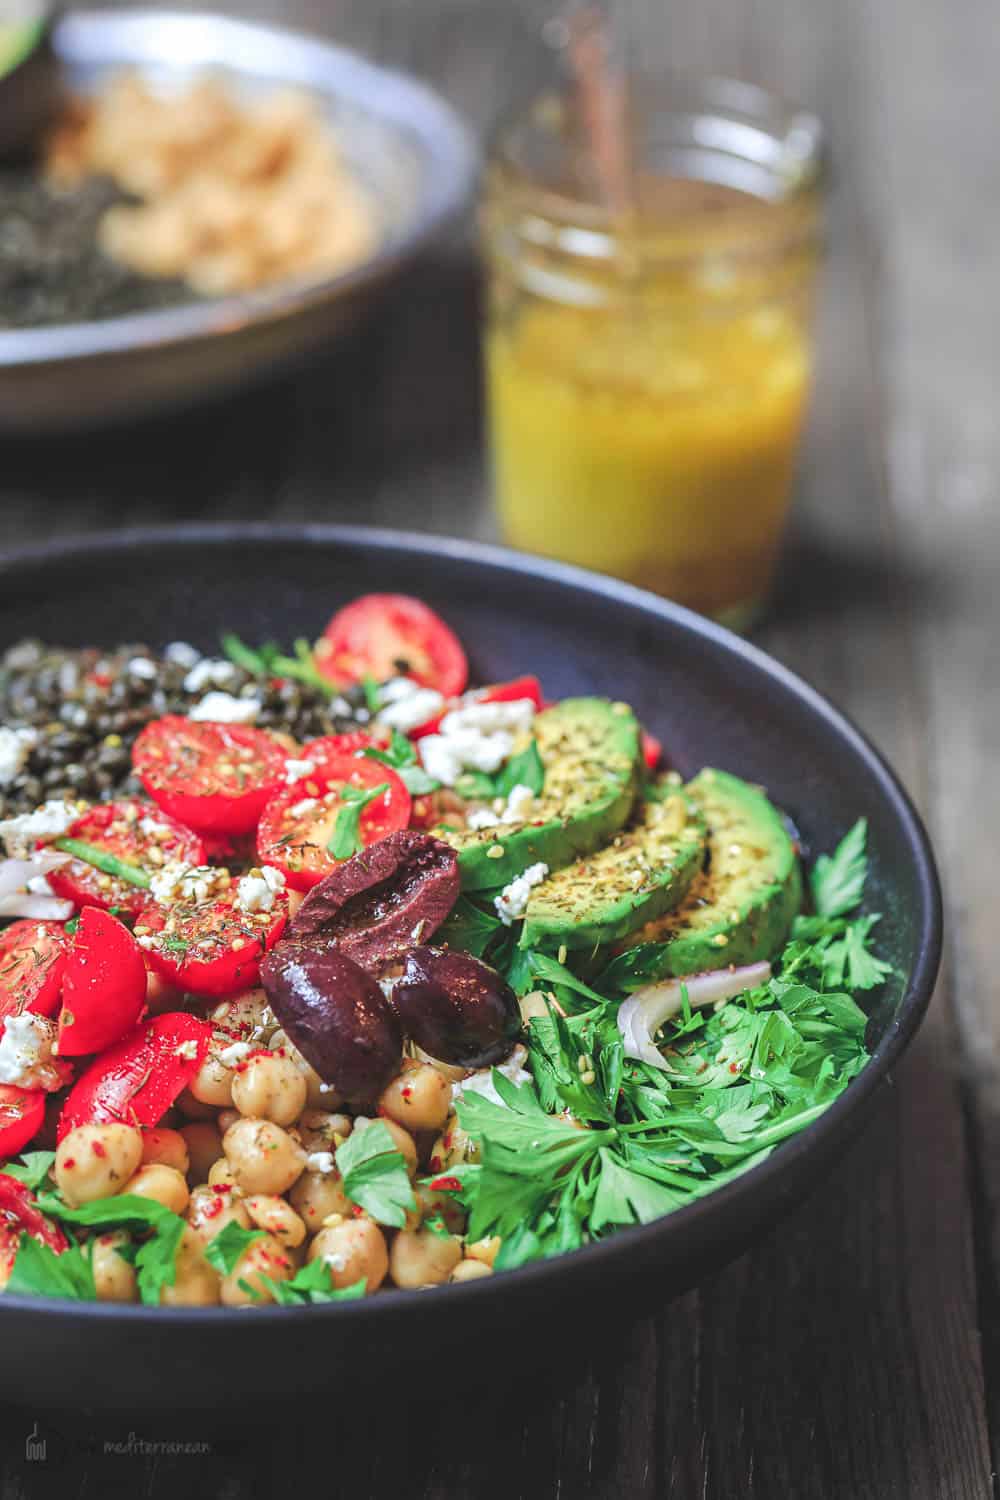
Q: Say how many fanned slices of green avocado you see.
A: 3